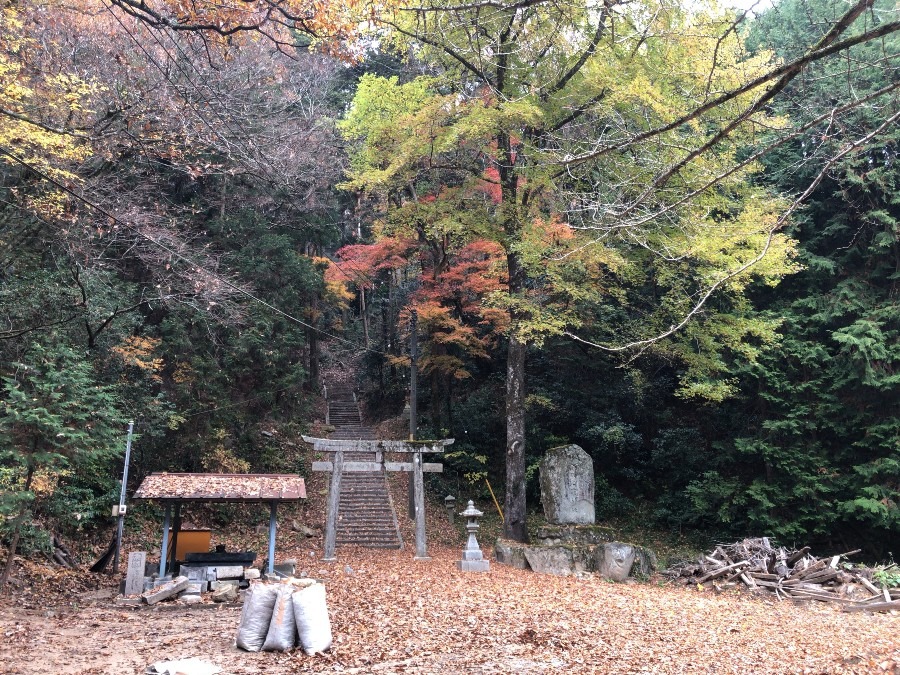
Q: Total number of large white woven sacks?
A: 3